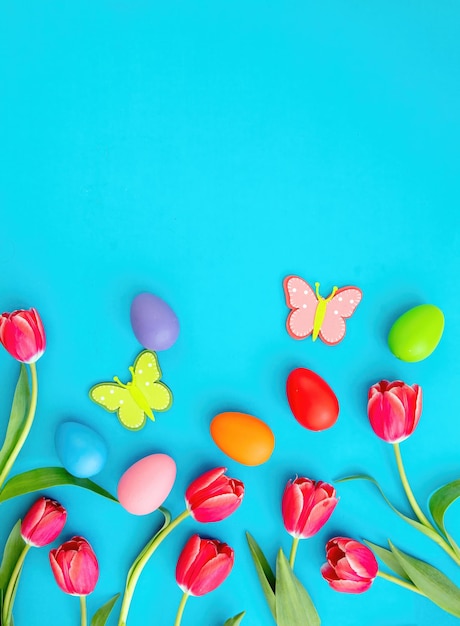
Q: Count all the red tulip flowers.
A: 8